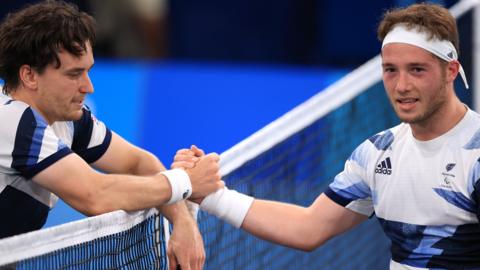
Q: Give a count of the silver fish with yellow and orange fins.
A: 0